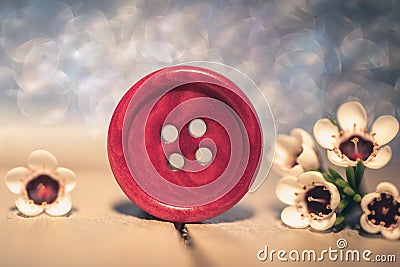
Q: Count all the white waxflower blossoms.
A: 5